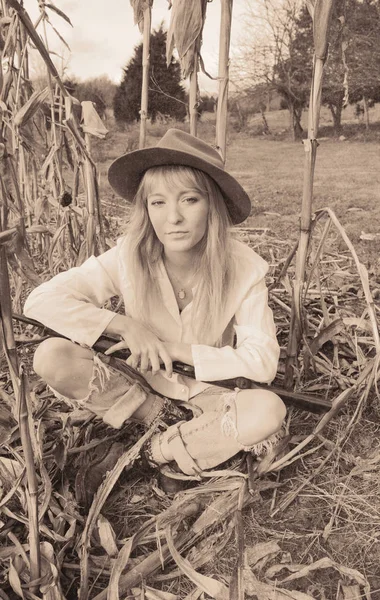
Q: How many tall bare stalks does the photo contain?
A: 4